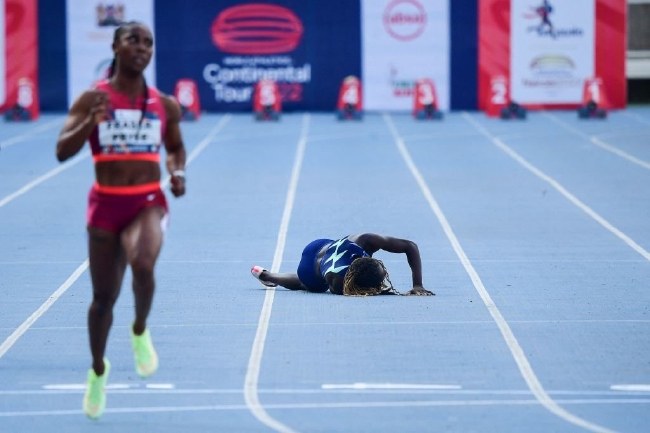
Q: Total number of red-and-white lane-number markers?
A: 7